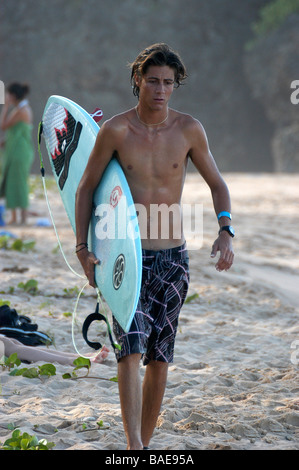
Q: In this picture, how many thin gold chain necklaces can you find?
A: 1